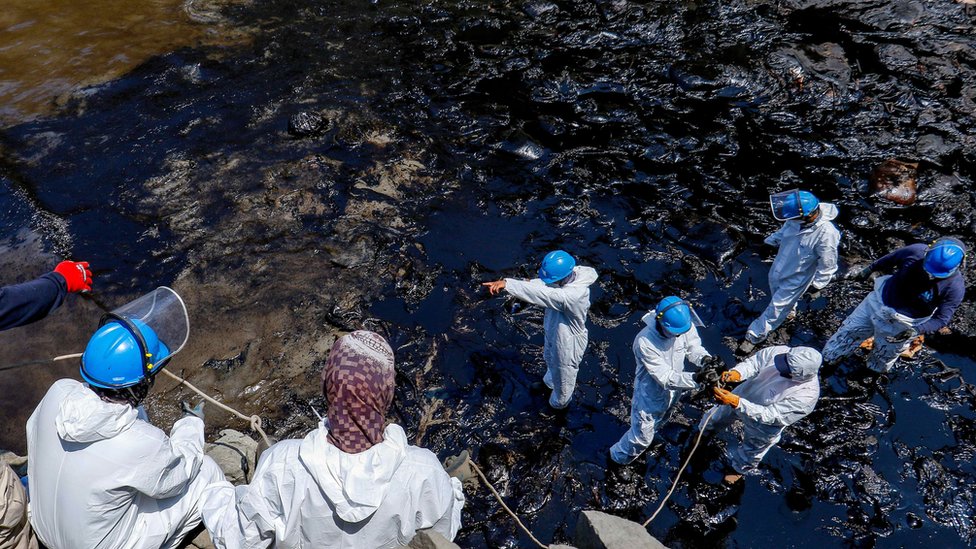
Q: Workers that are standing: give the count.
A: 5